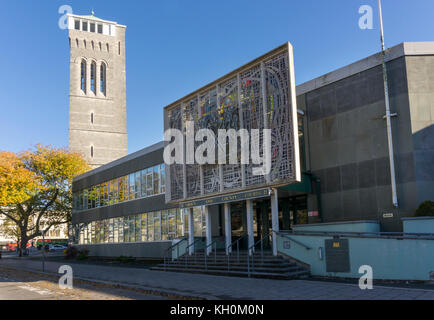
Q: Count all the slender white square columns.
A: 5